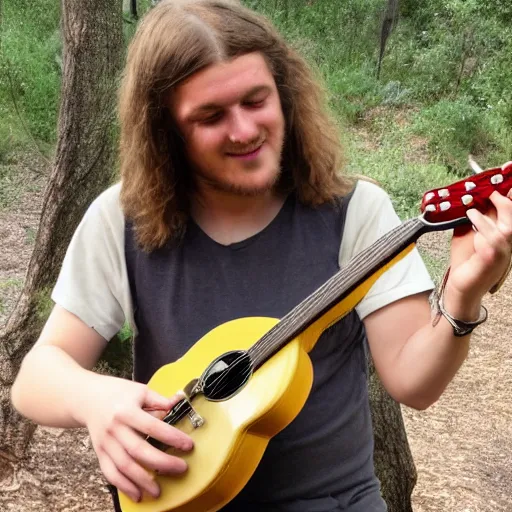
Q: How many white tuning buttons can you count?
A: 7